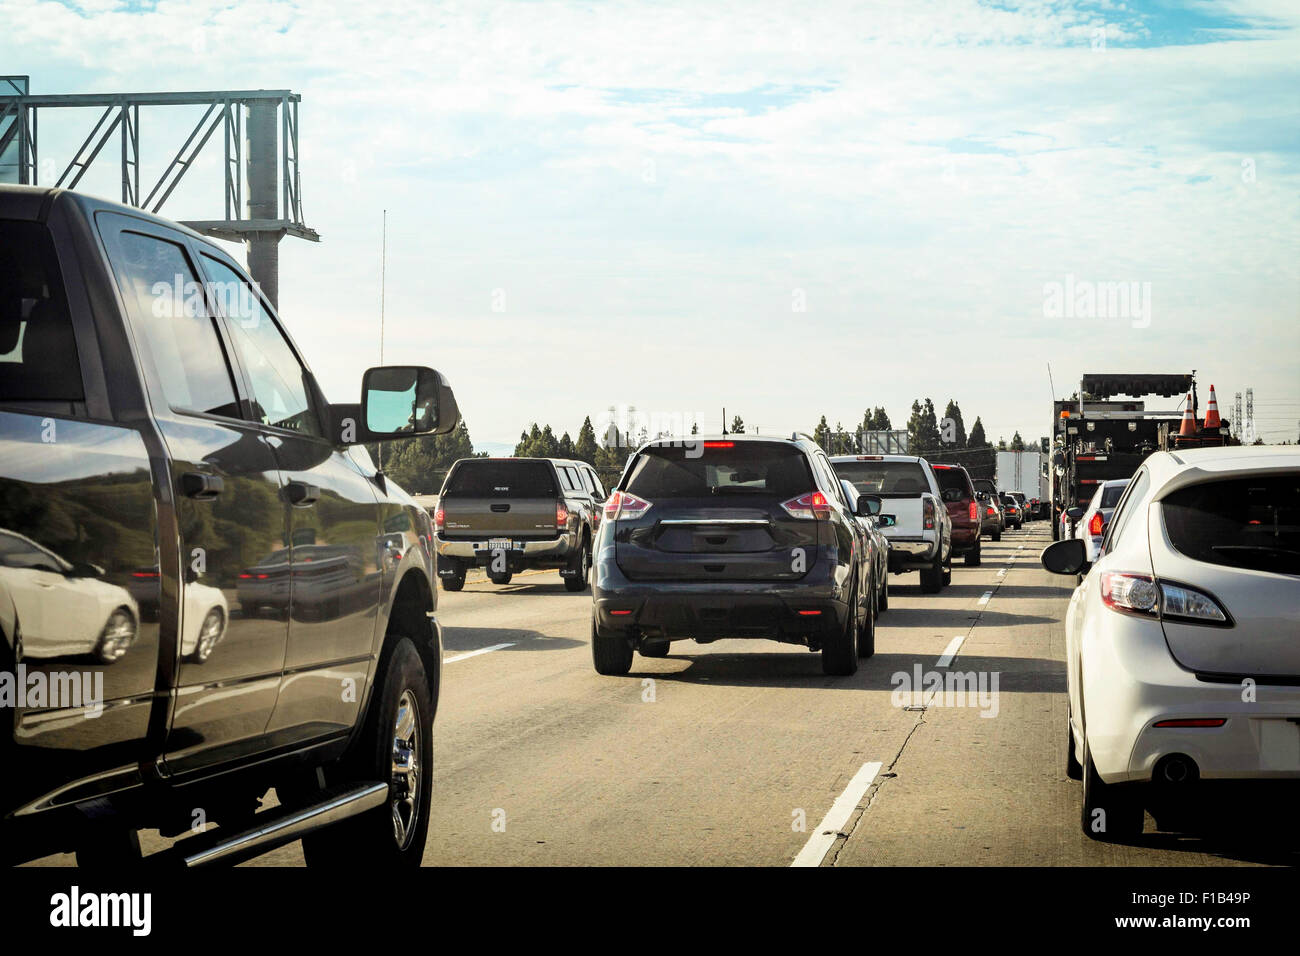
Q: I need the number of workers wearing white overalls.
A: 0